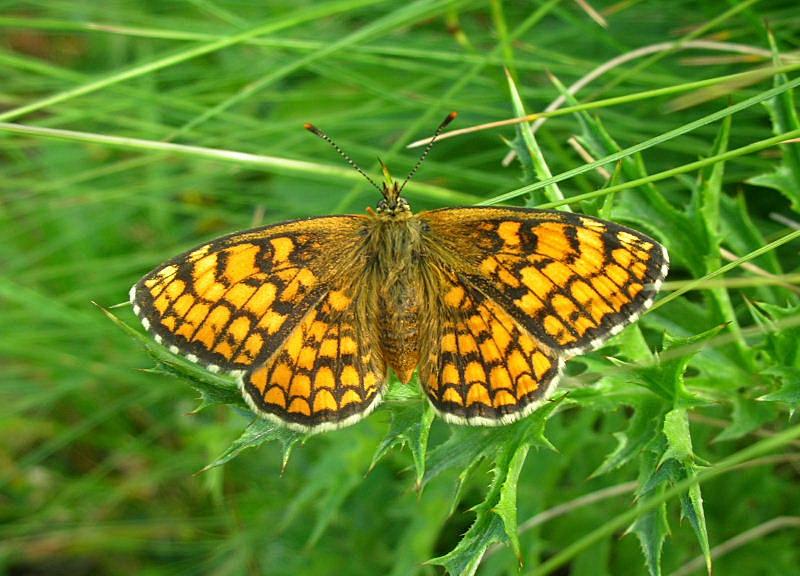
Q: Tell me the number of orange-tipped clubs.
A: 2